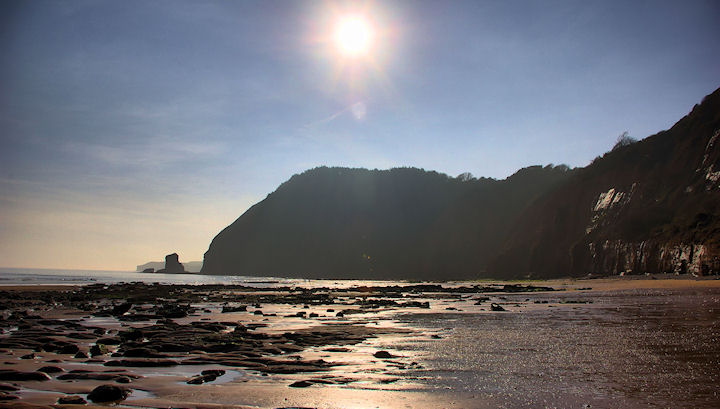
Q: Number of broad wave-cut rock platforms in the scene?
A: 1